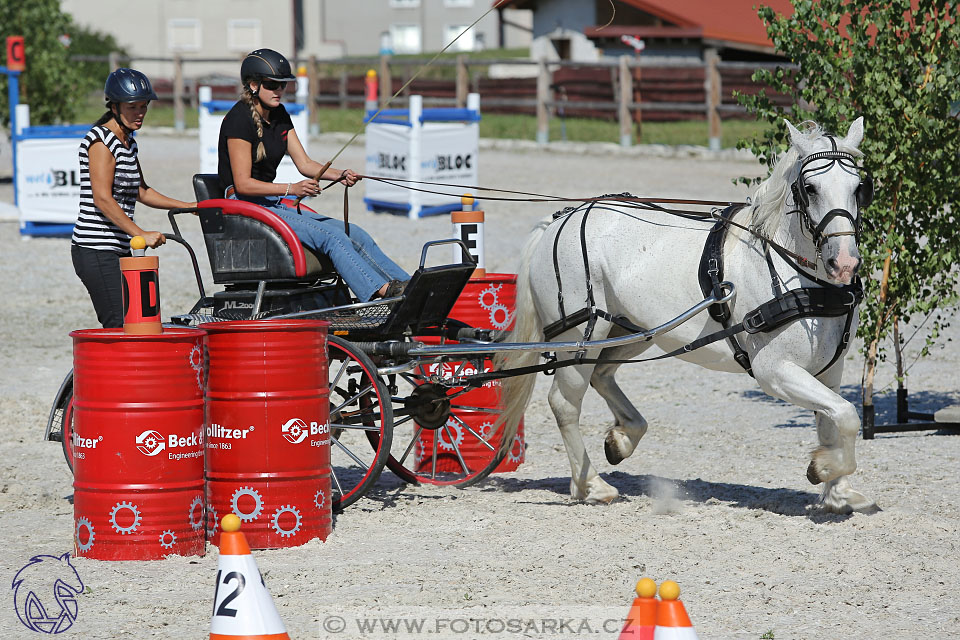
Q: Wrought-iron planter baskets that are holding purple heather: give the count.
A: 0